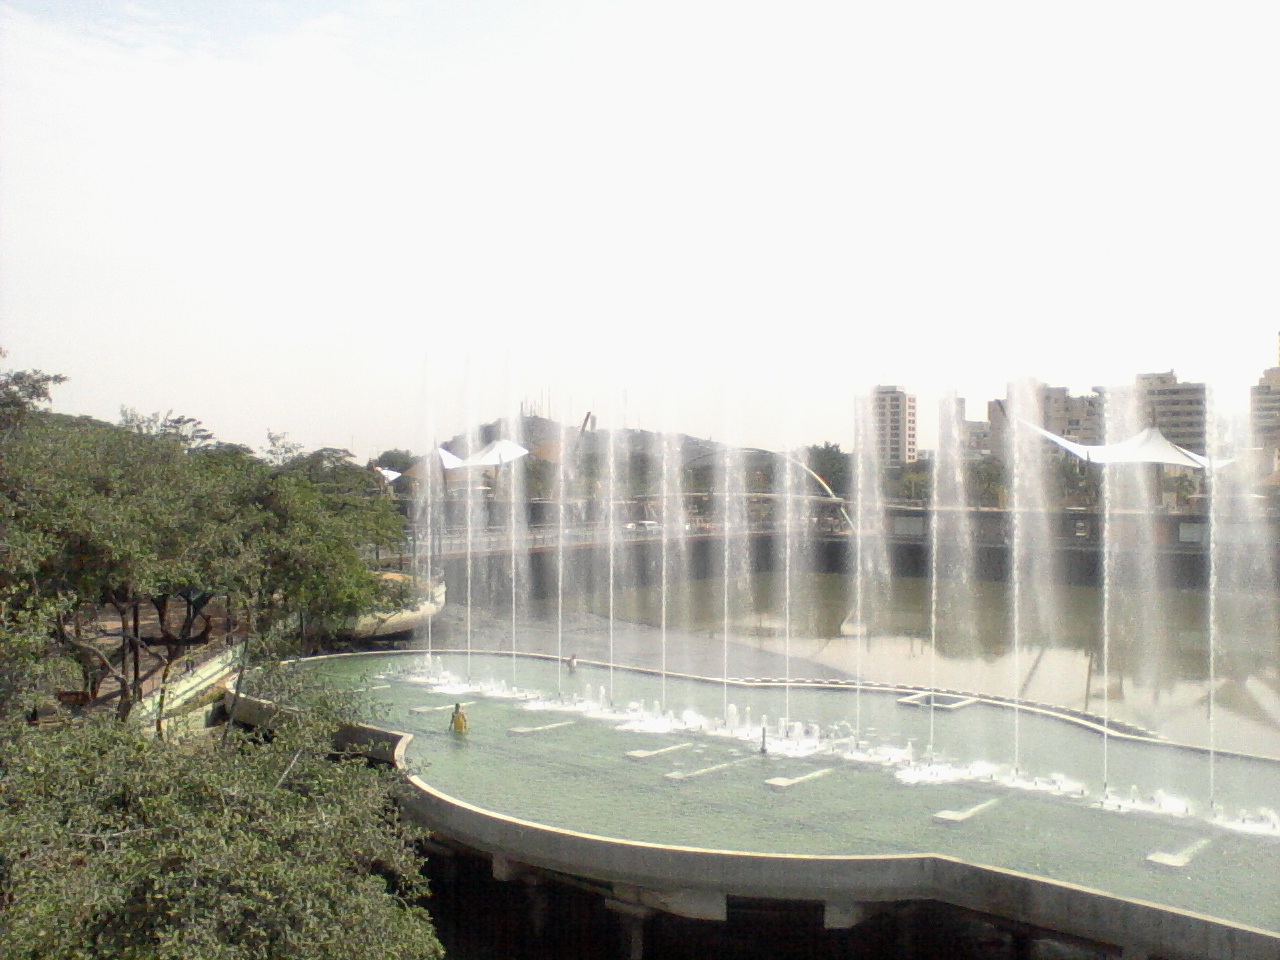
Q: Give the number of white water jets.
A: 13